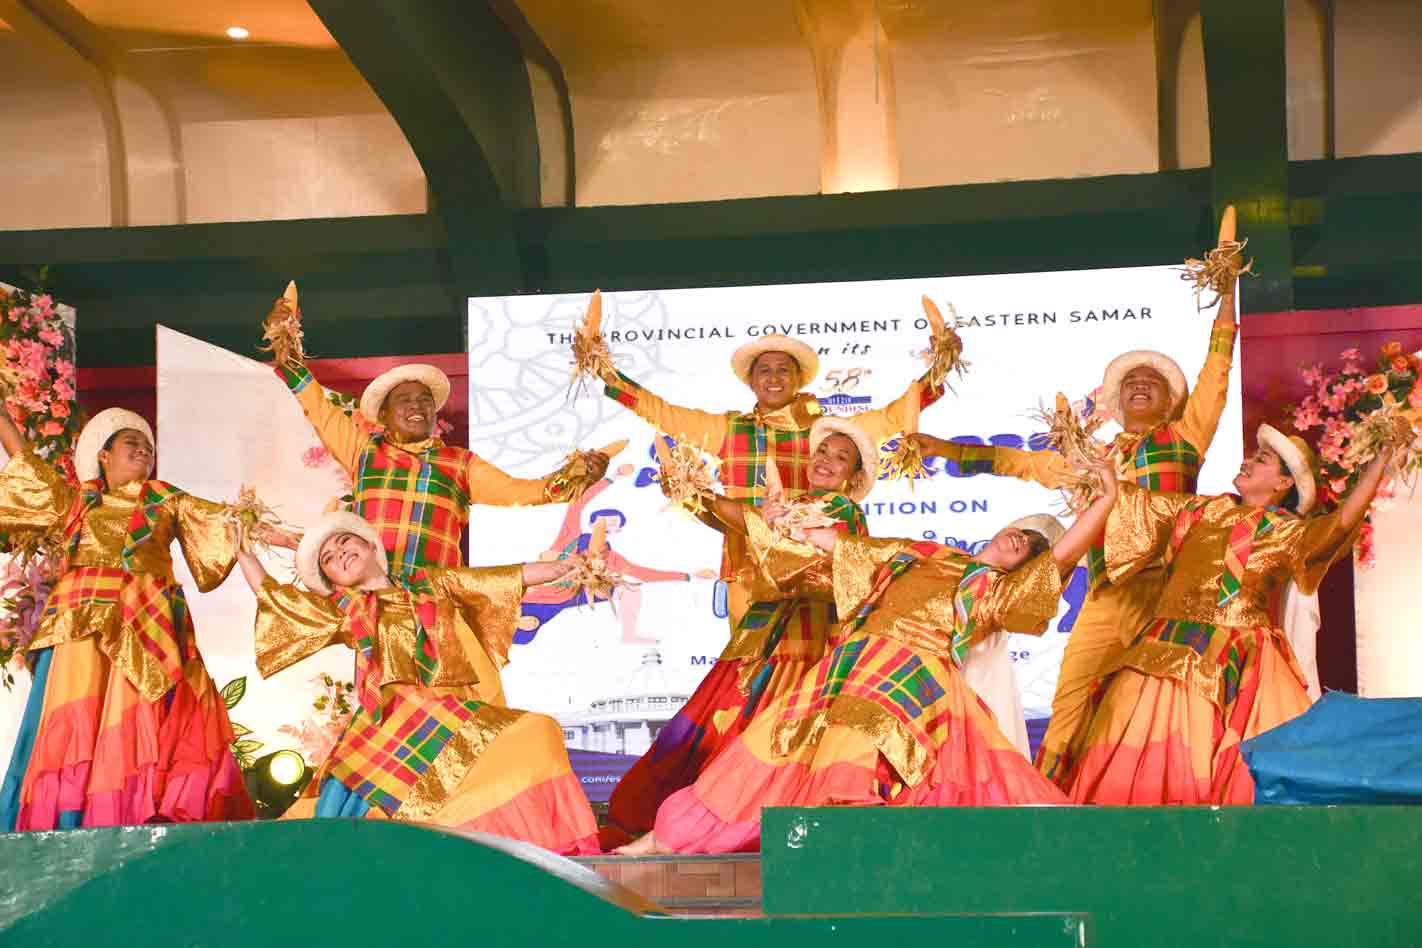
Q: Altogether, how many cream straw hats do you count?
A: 8